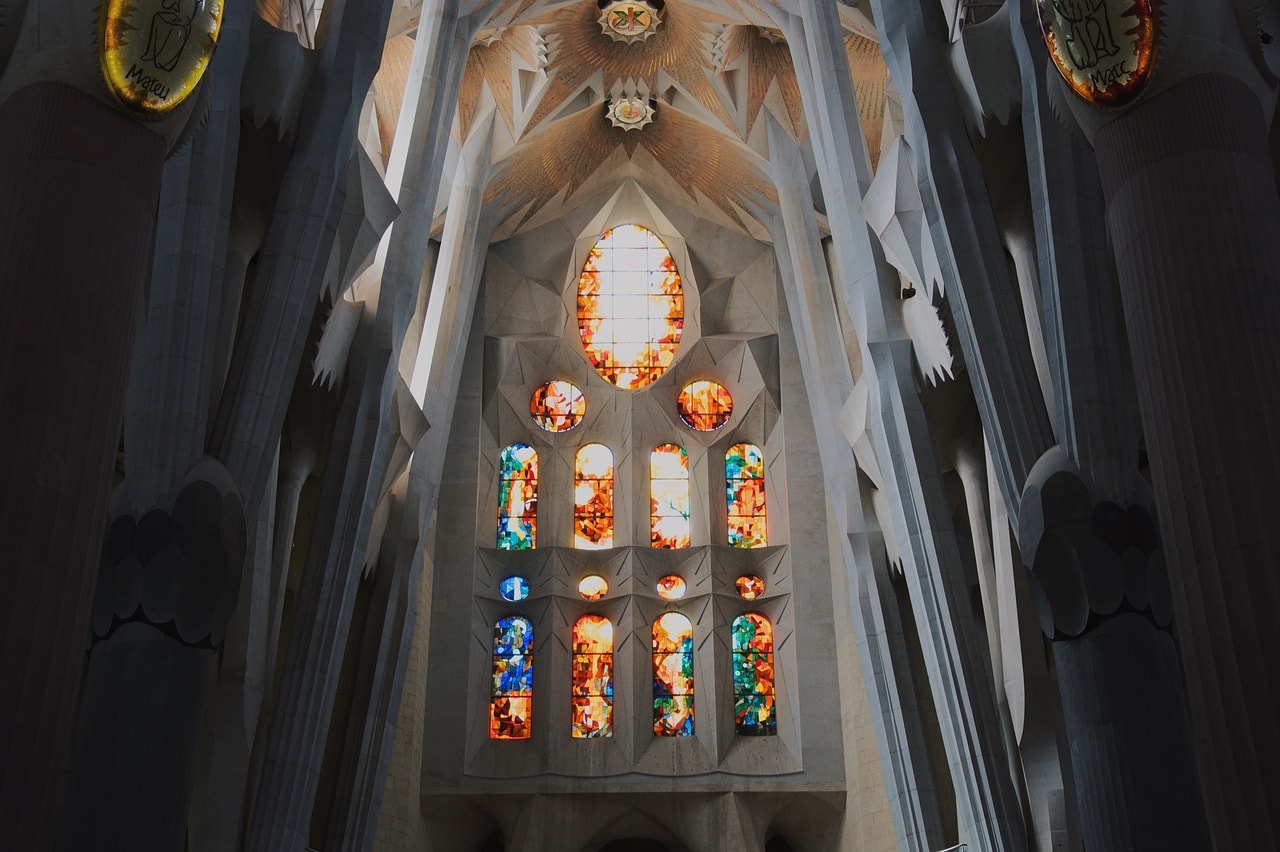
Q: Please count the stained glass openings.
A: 15